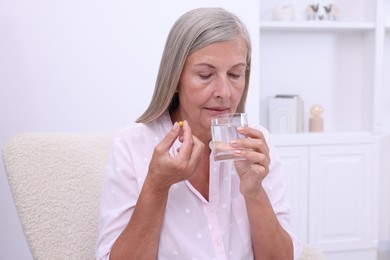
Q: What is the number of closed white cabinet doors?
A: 2